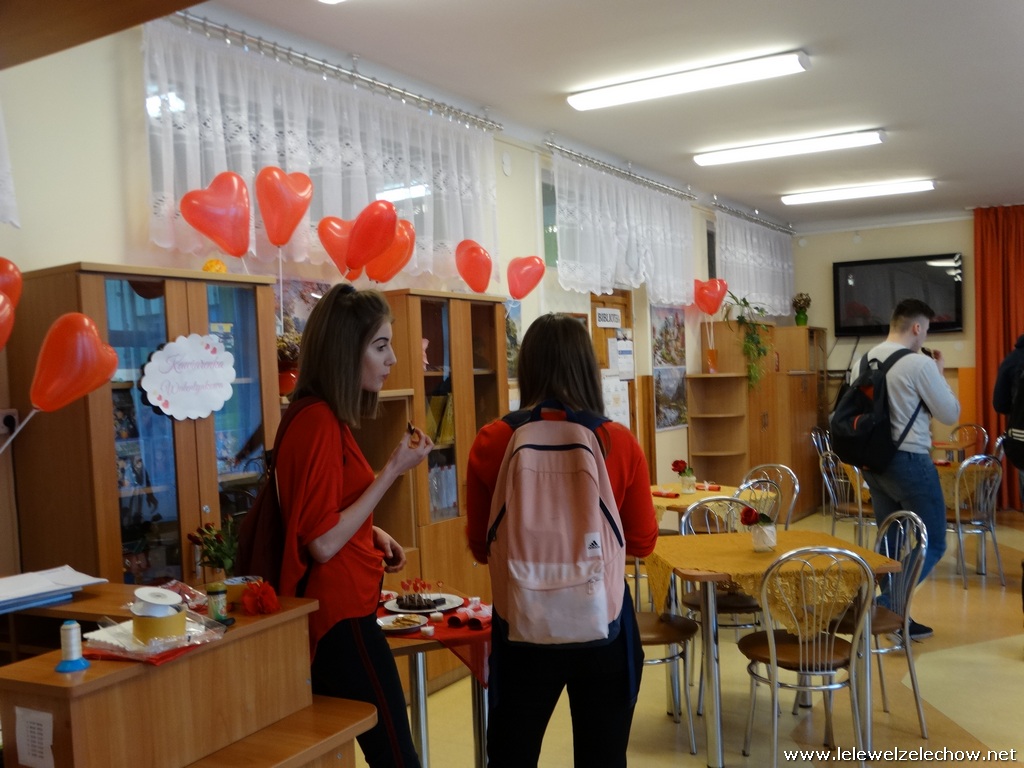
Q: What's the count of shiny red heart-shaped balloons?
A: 11